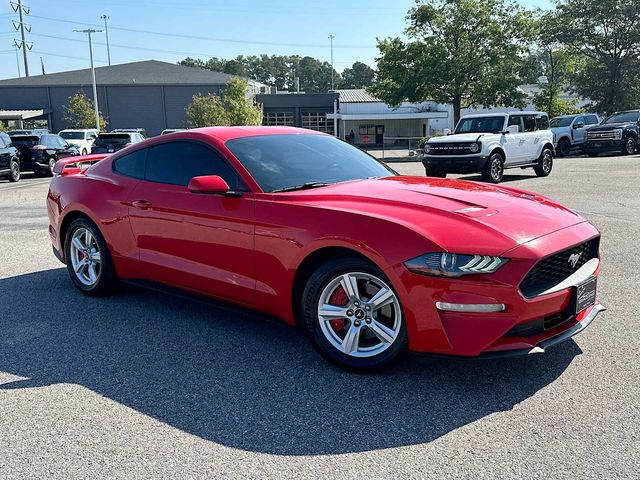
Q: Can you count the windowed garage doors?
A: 2